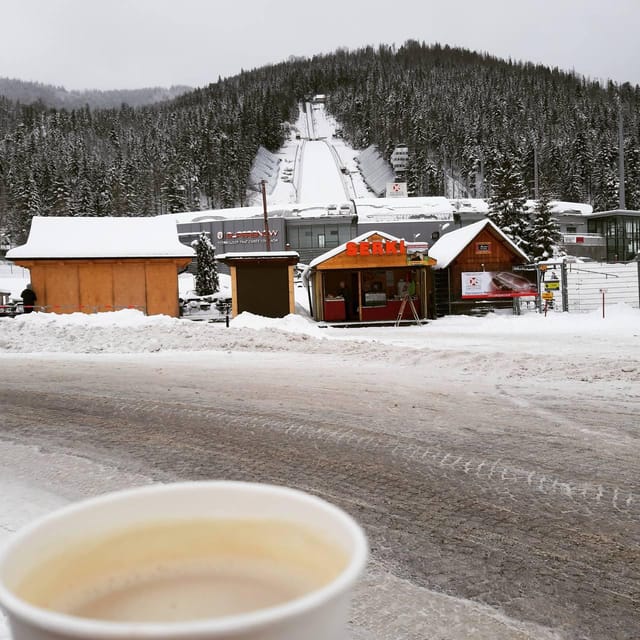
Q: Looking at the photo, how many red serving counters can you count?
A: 2